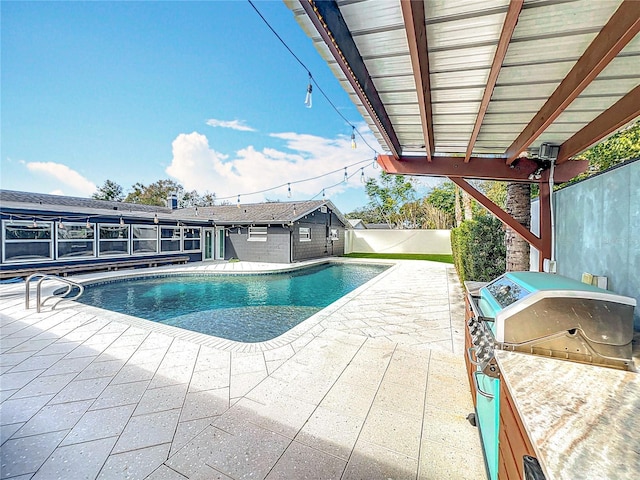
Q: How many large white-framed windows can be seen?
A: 6